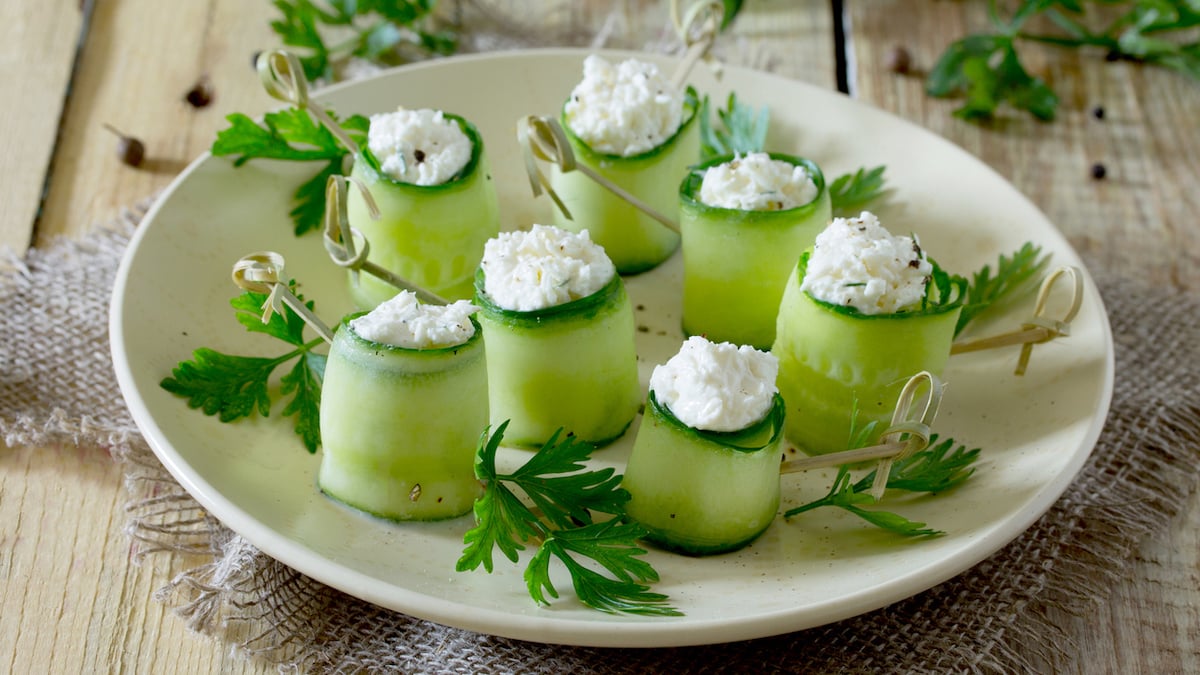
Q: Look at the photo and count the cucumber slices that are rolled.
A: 7